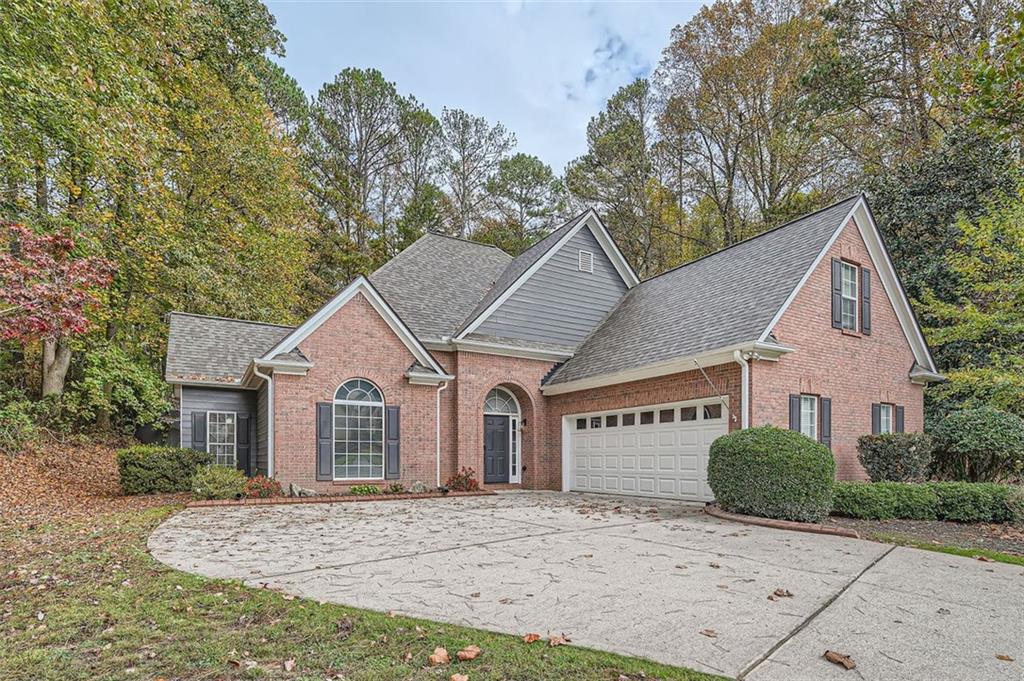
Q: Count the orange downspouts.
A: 0